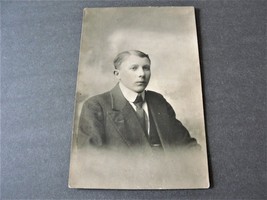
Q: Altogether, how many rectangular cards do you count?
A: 1